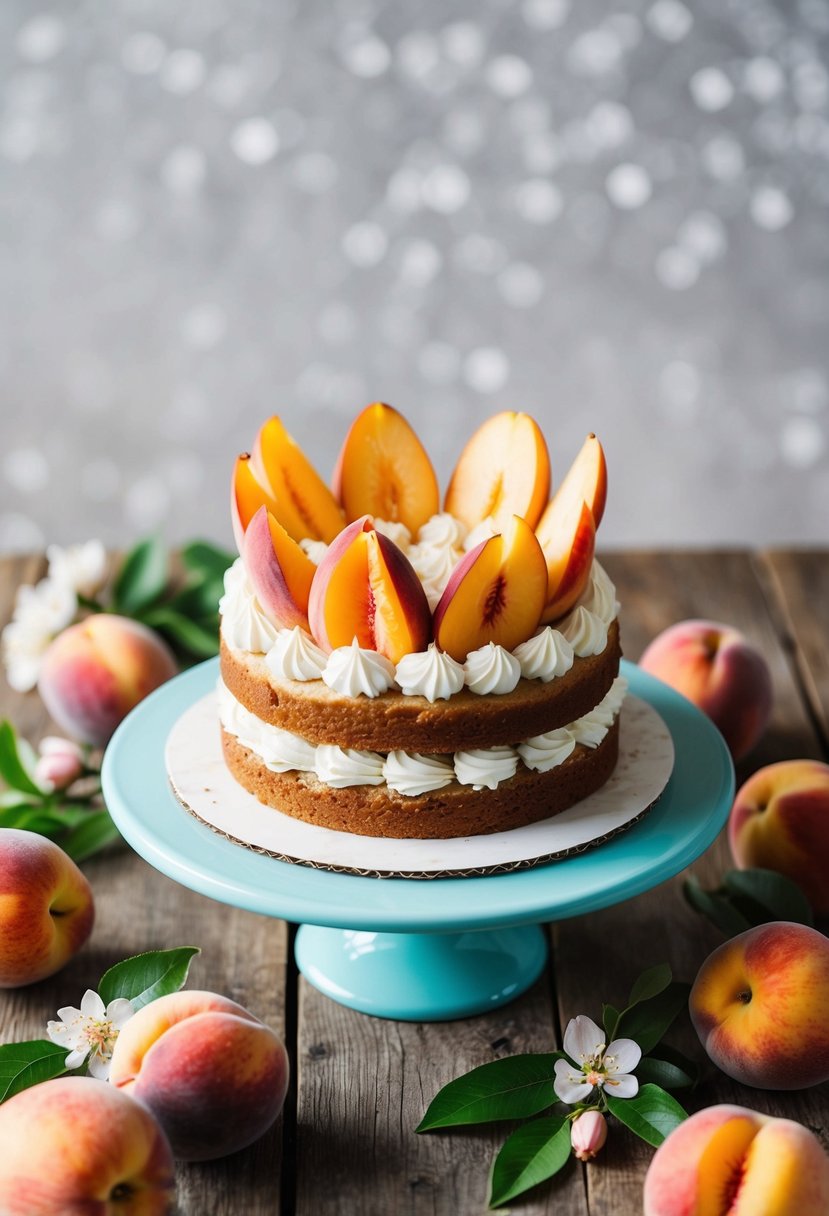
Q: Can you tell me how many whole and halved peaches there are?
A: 8